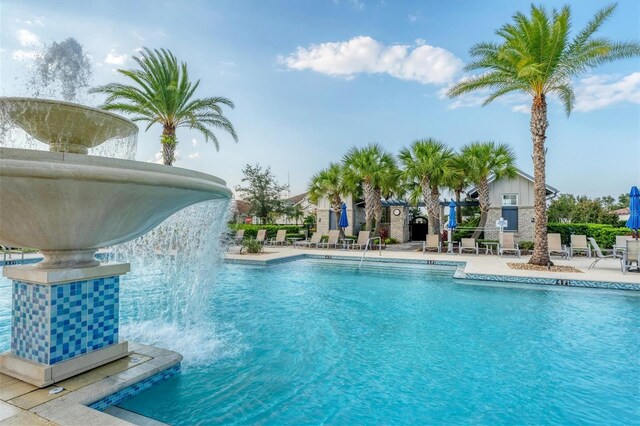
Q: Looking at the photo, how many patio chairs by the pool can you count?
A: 14